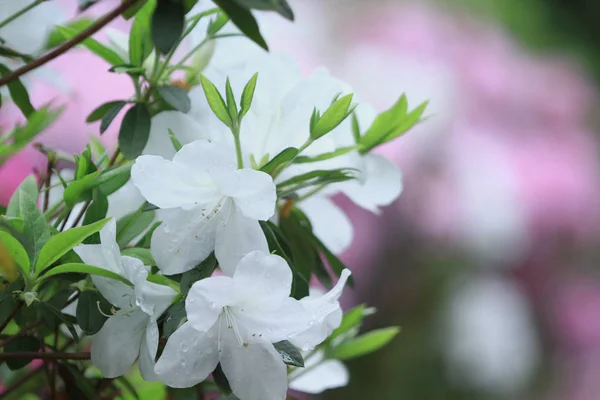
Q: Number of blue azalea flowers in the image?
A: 0